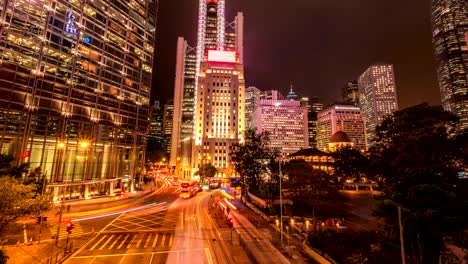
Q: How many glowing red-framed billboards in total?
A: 1